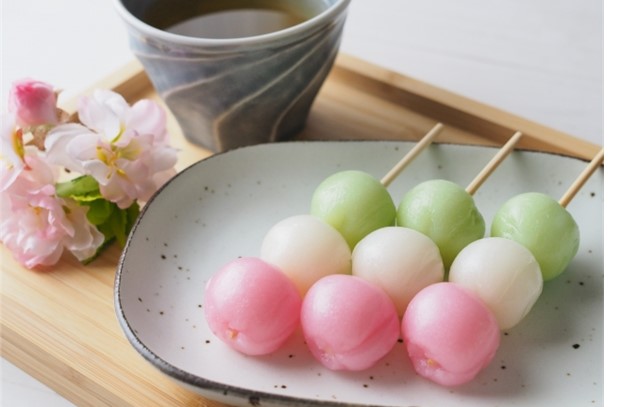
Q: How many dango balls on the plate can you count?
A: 9